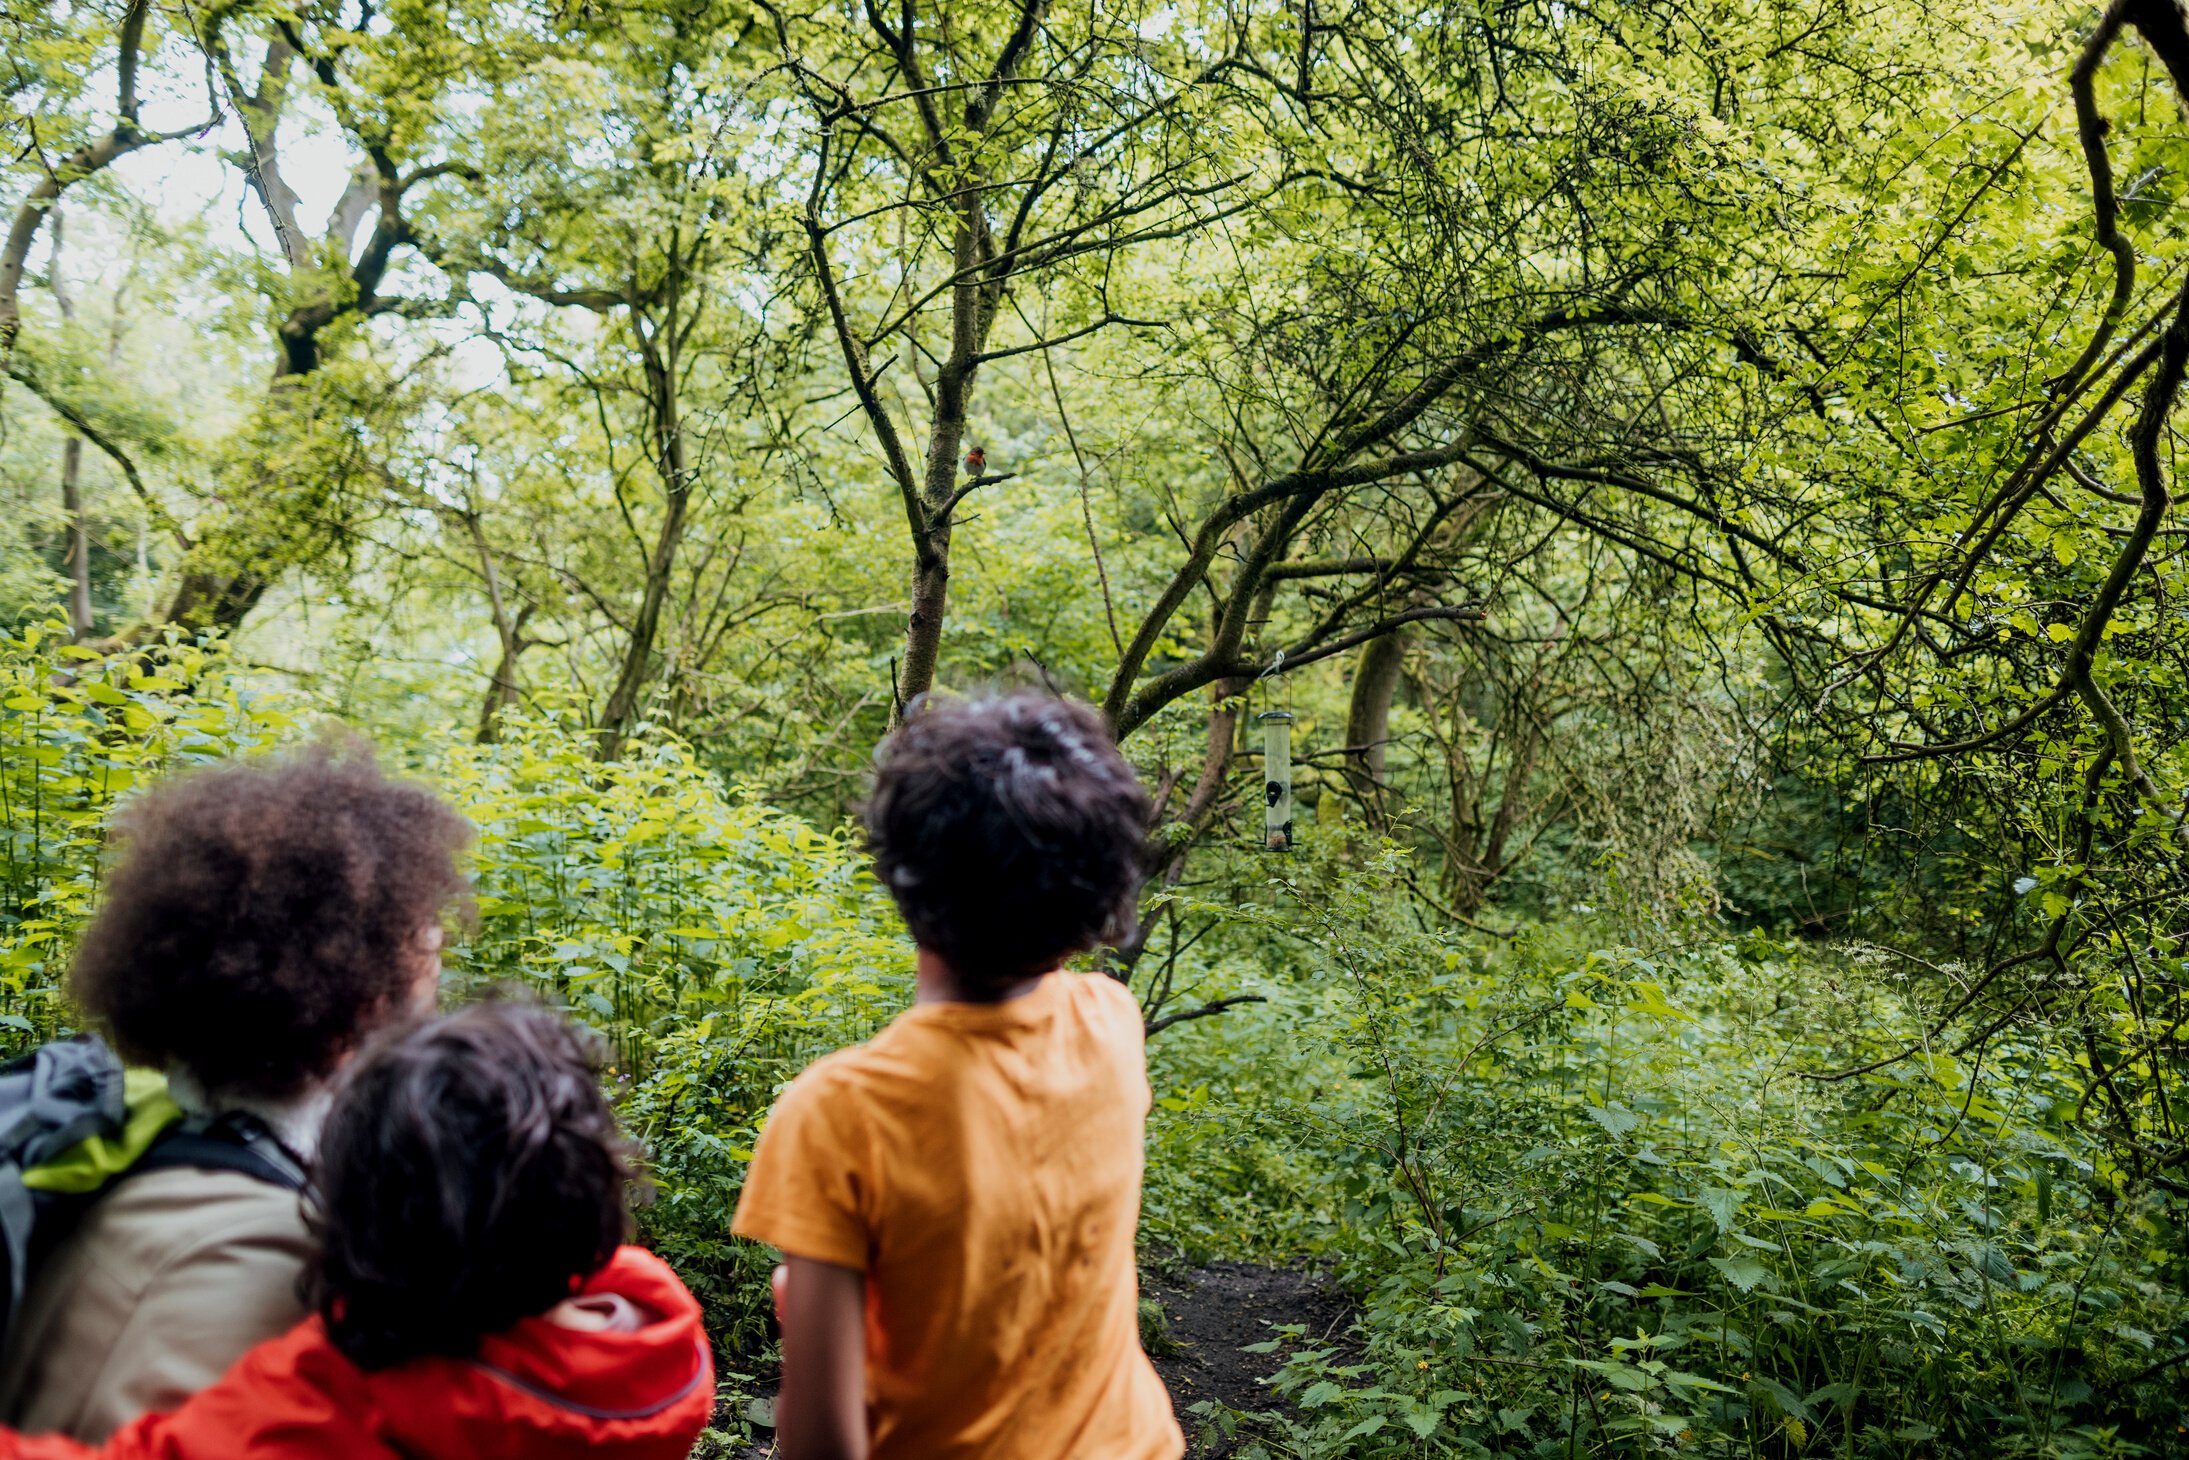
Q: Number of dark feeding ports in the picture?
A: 2